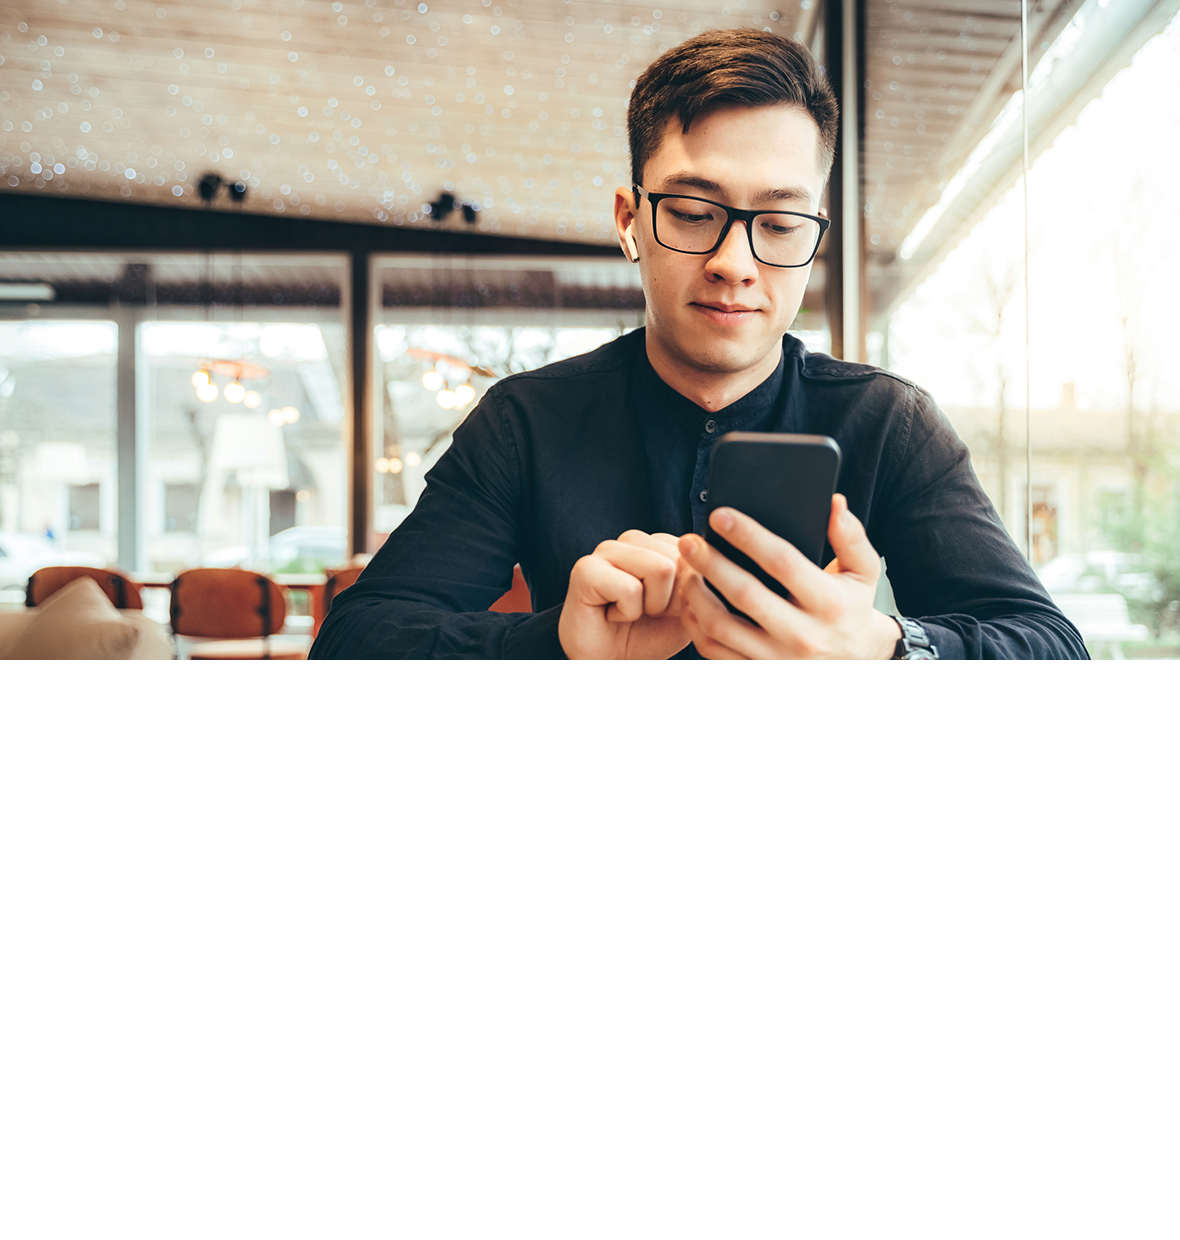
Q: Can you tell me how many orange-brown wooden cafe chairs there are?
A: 3